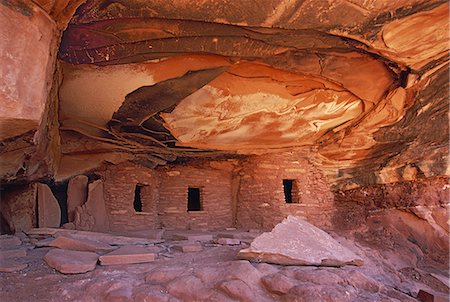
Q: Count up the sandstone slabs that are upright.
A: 3